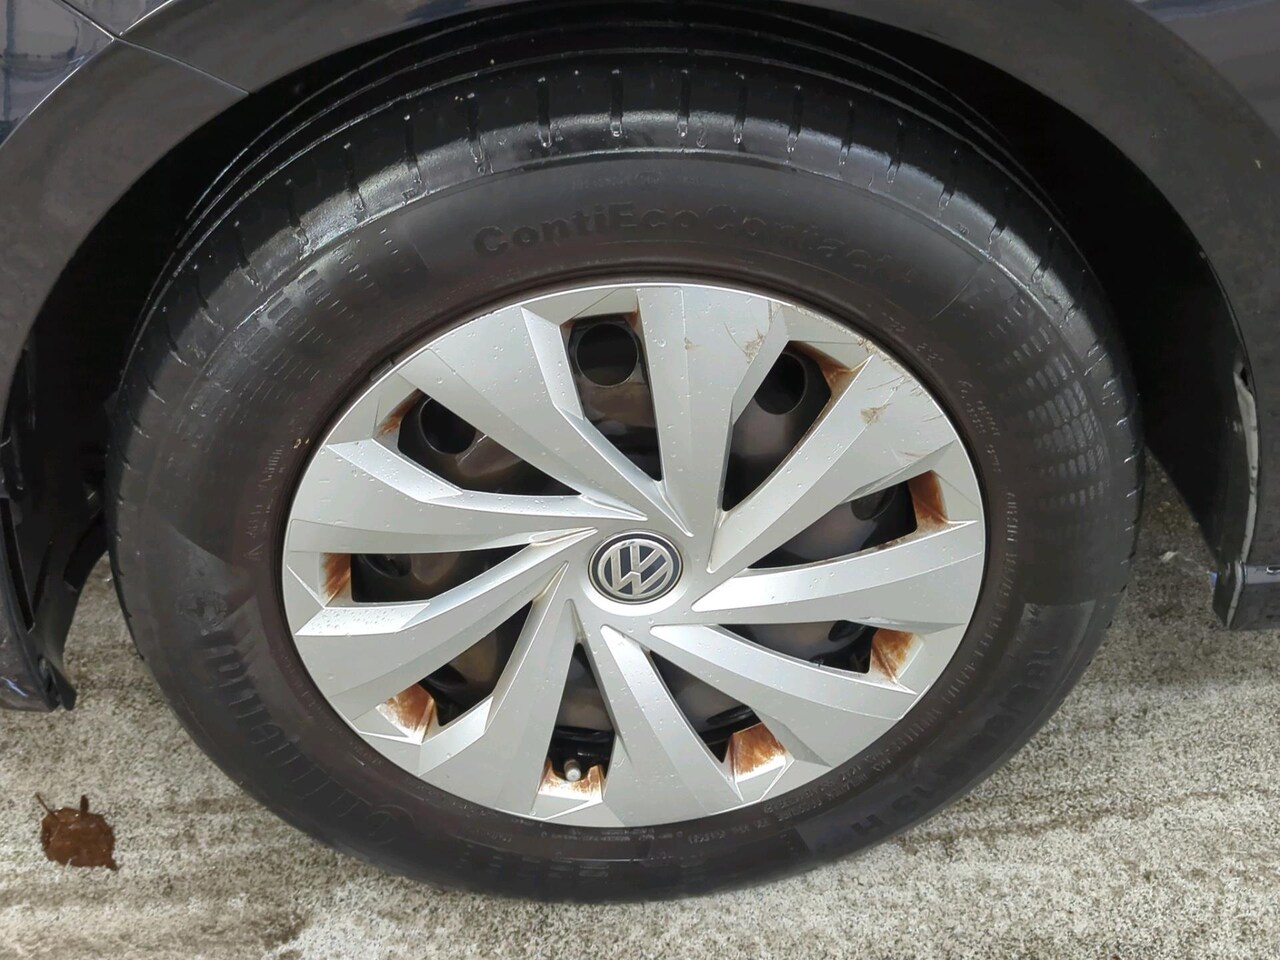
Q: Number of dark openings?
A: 9